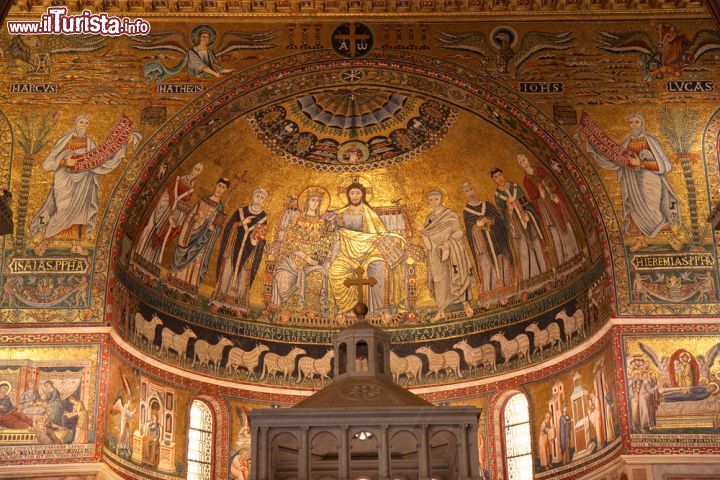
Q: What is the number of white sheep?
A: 12